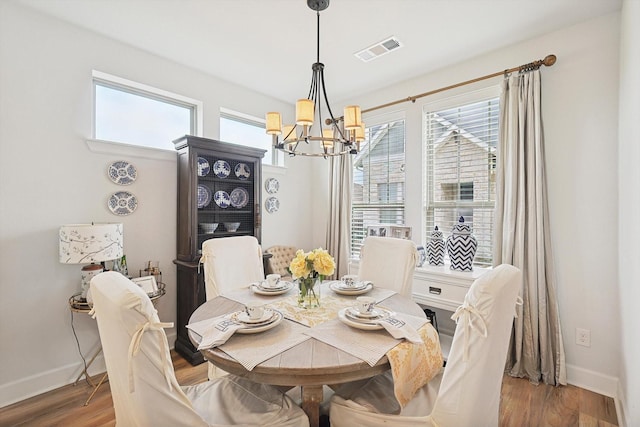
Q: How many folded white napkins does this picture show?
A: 2